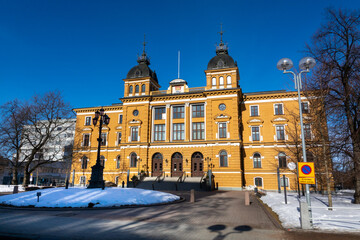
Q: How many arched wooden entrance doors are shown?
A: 3